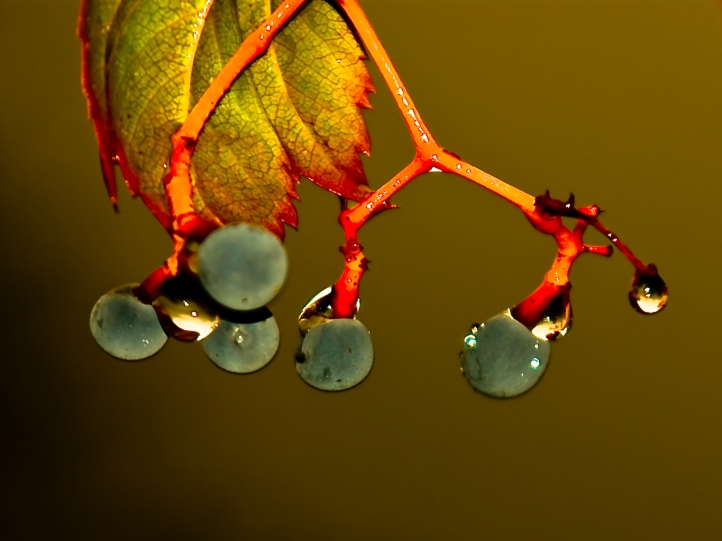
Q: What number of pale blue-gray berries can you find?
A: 5